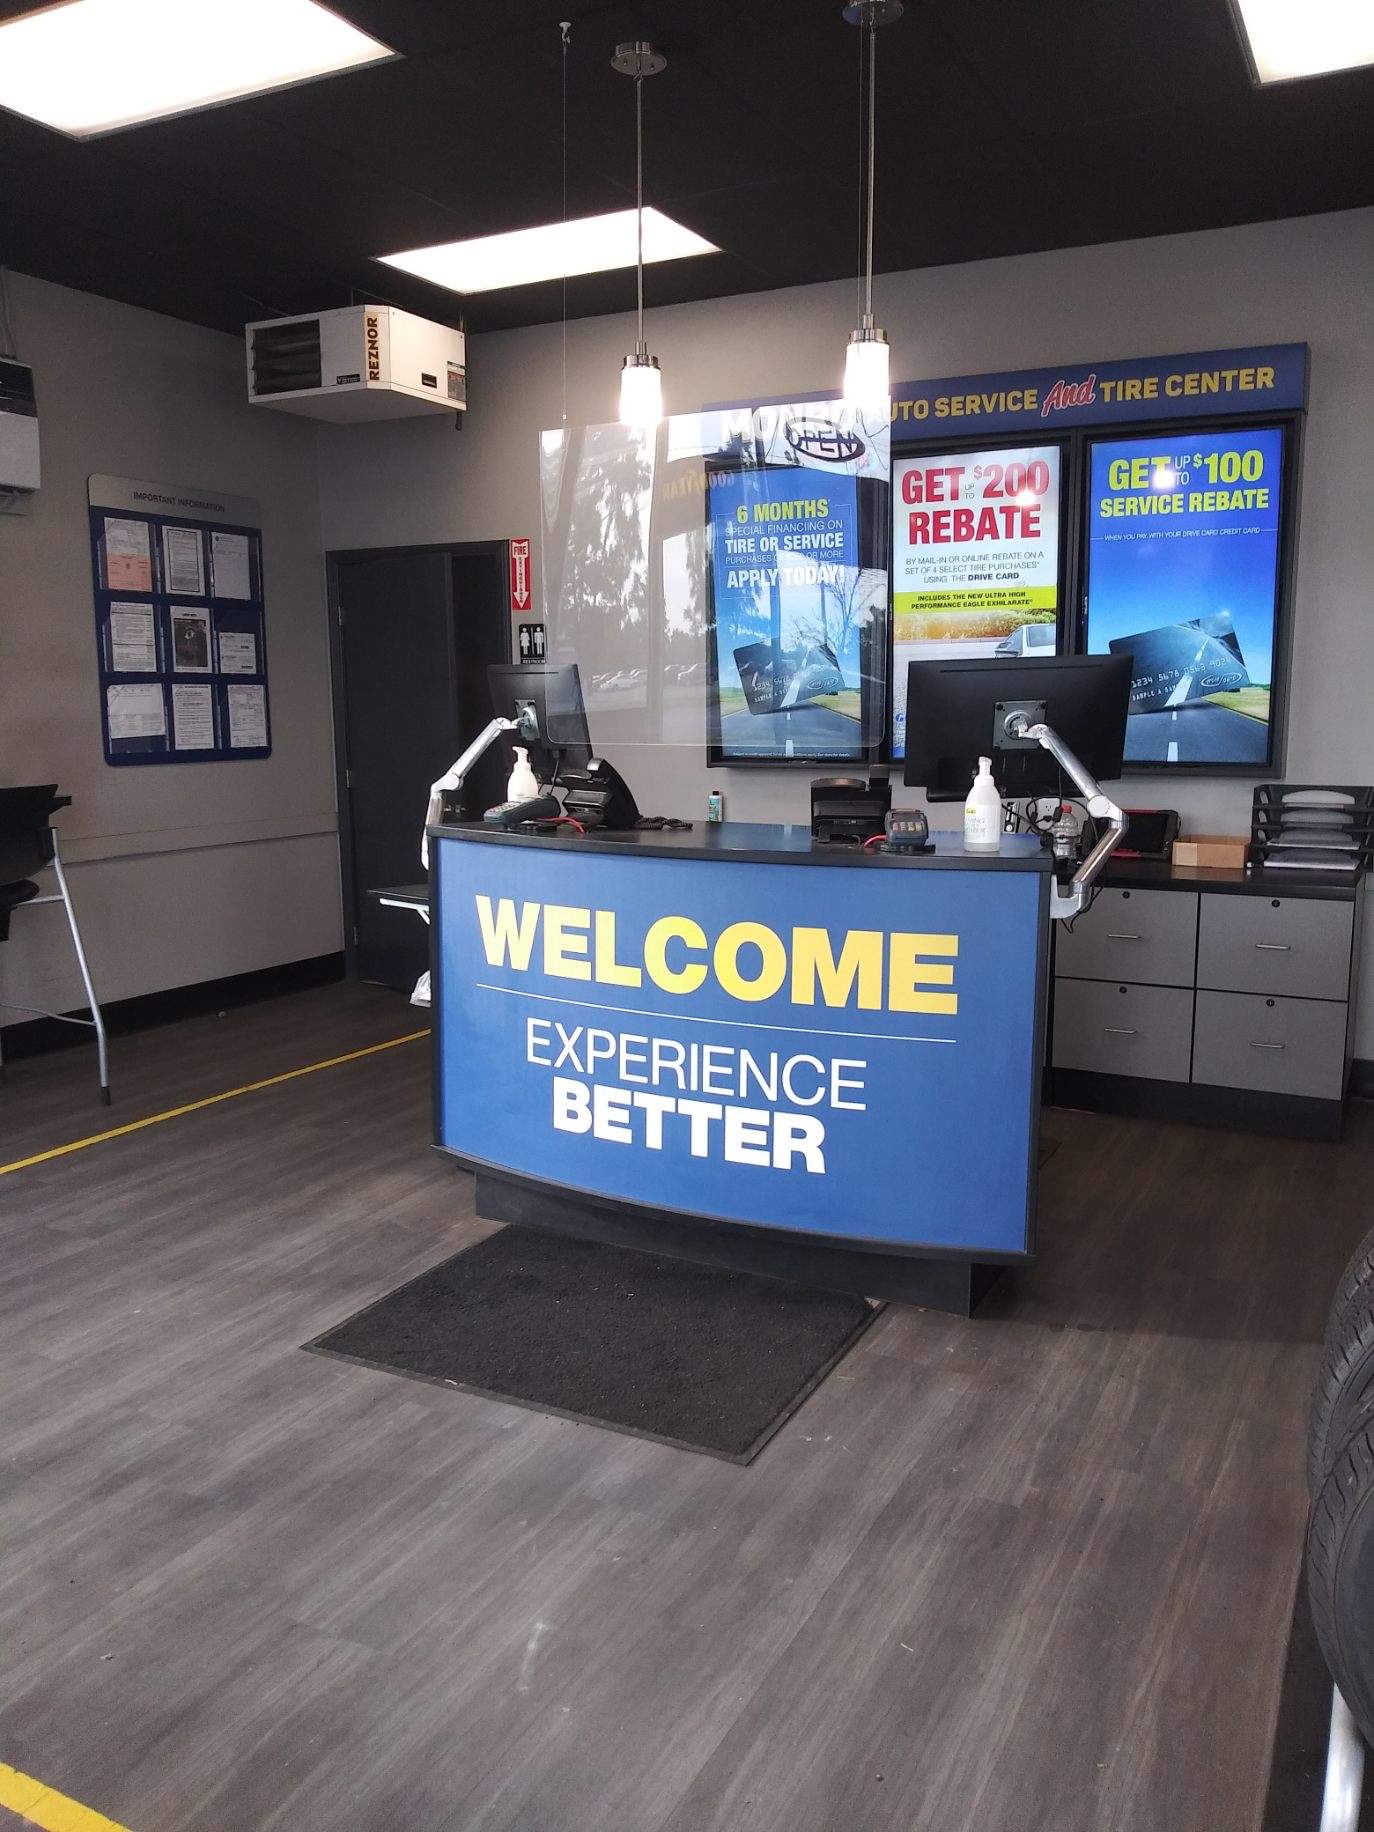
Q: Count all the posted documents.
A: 9